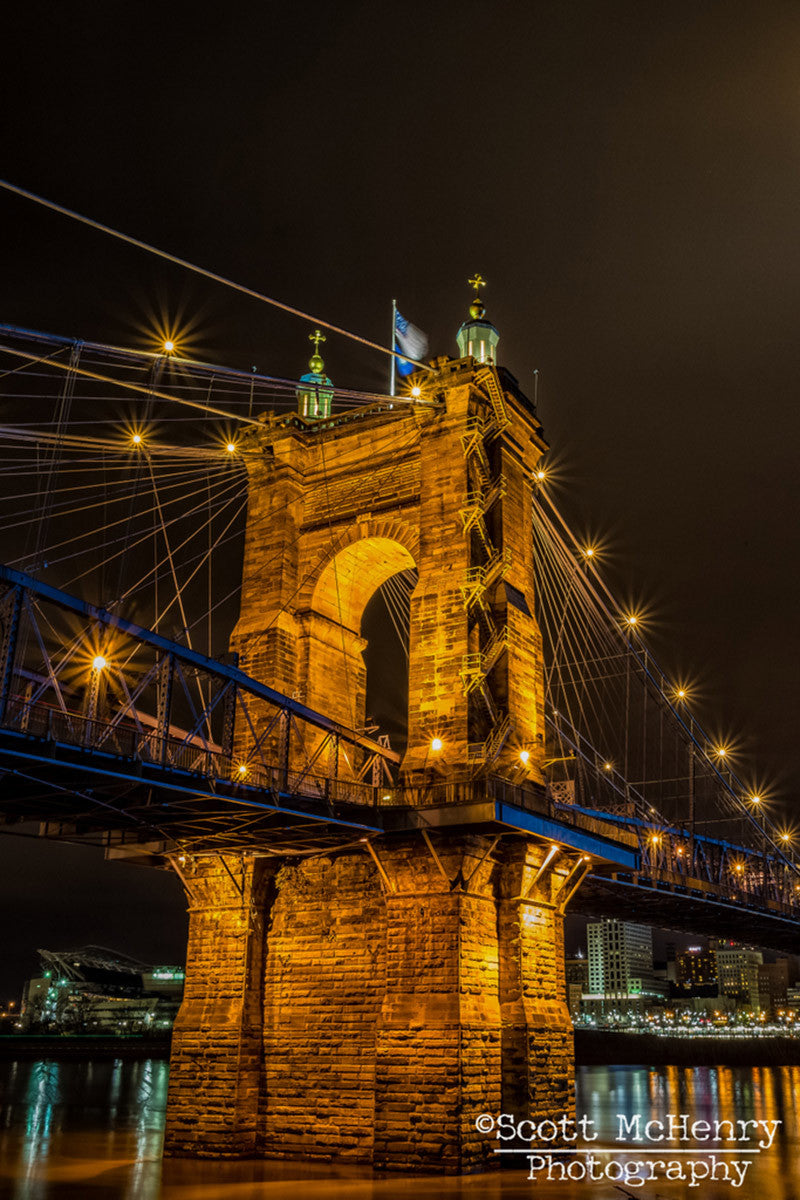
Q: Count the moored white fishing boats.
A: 0